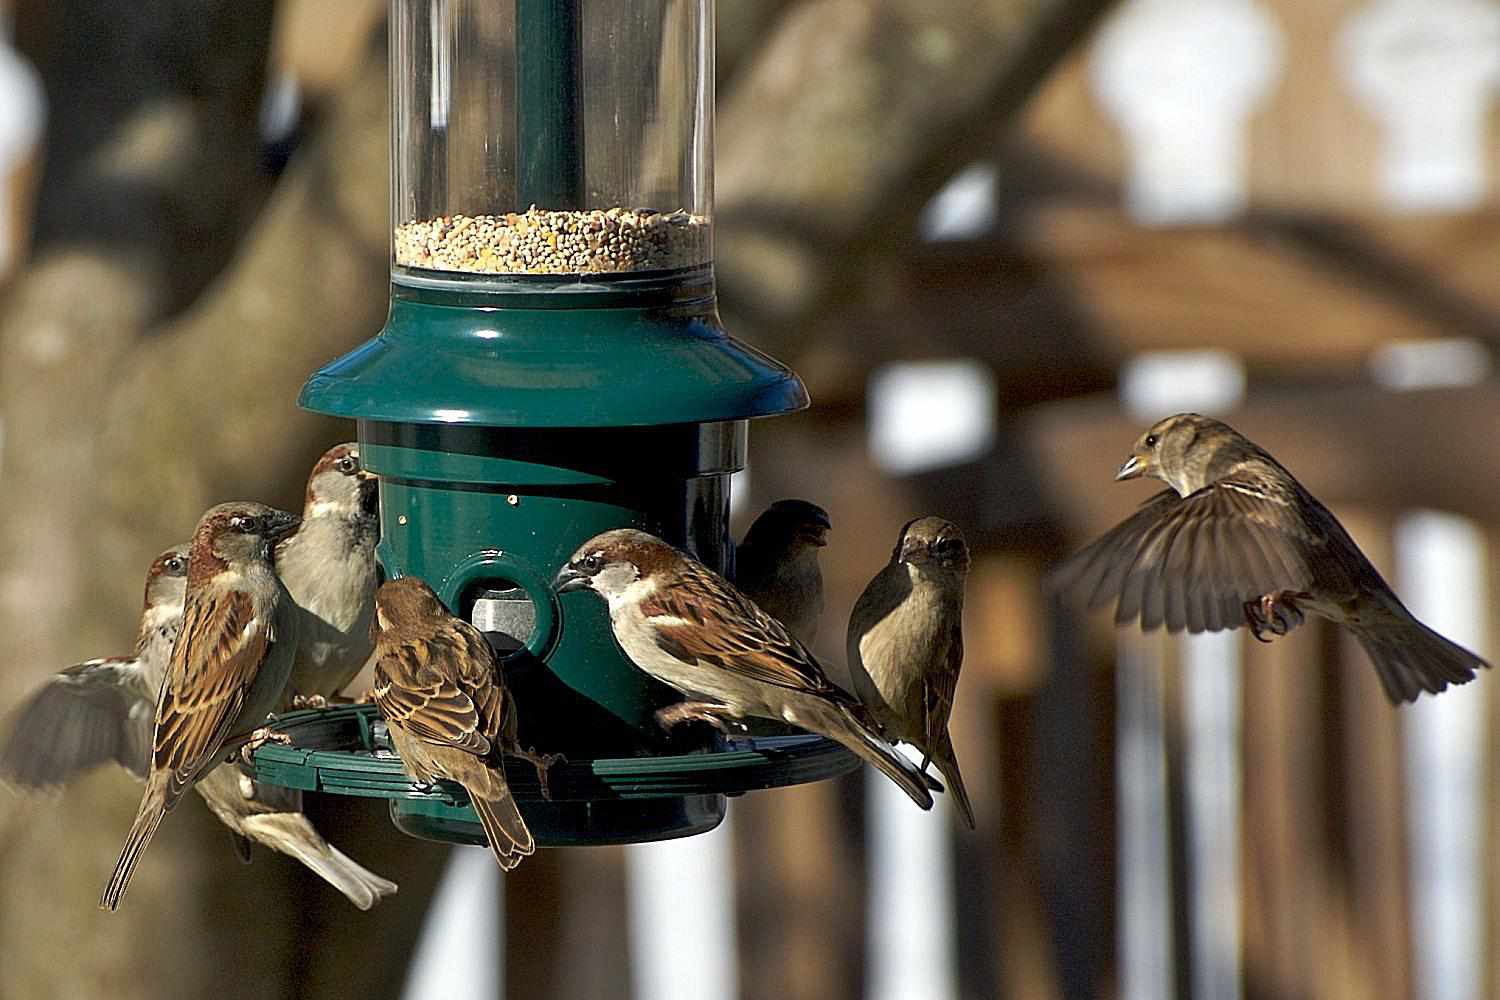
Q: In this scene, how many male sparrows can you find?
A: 4